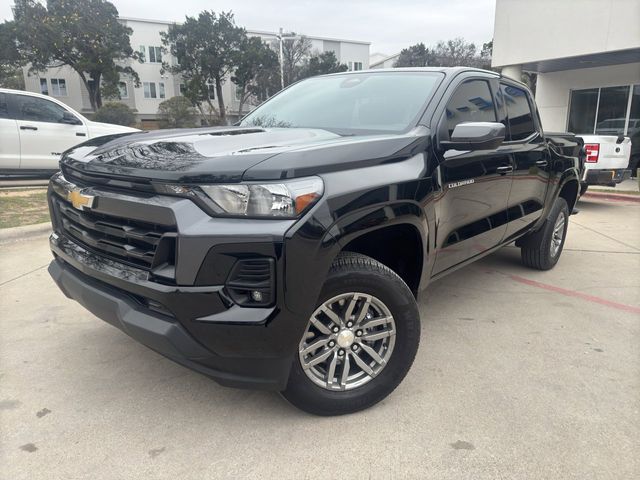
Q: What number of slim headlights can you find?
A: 1